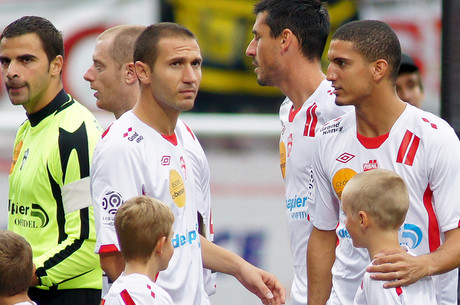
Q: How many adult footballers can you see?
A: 5